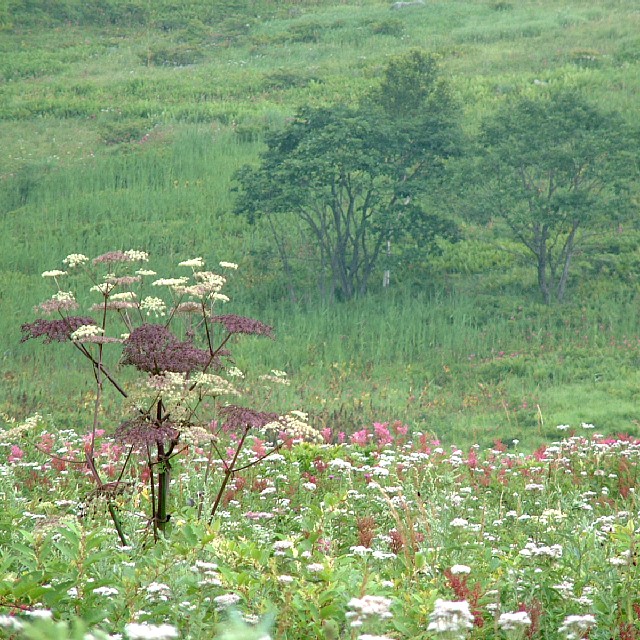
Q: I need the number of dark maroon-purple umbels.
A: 5